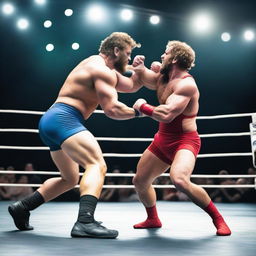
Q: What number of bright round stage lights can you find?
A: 13